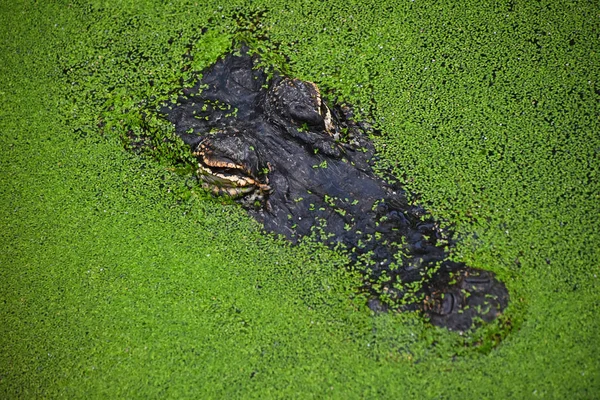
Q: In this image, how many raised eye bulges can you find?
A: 2